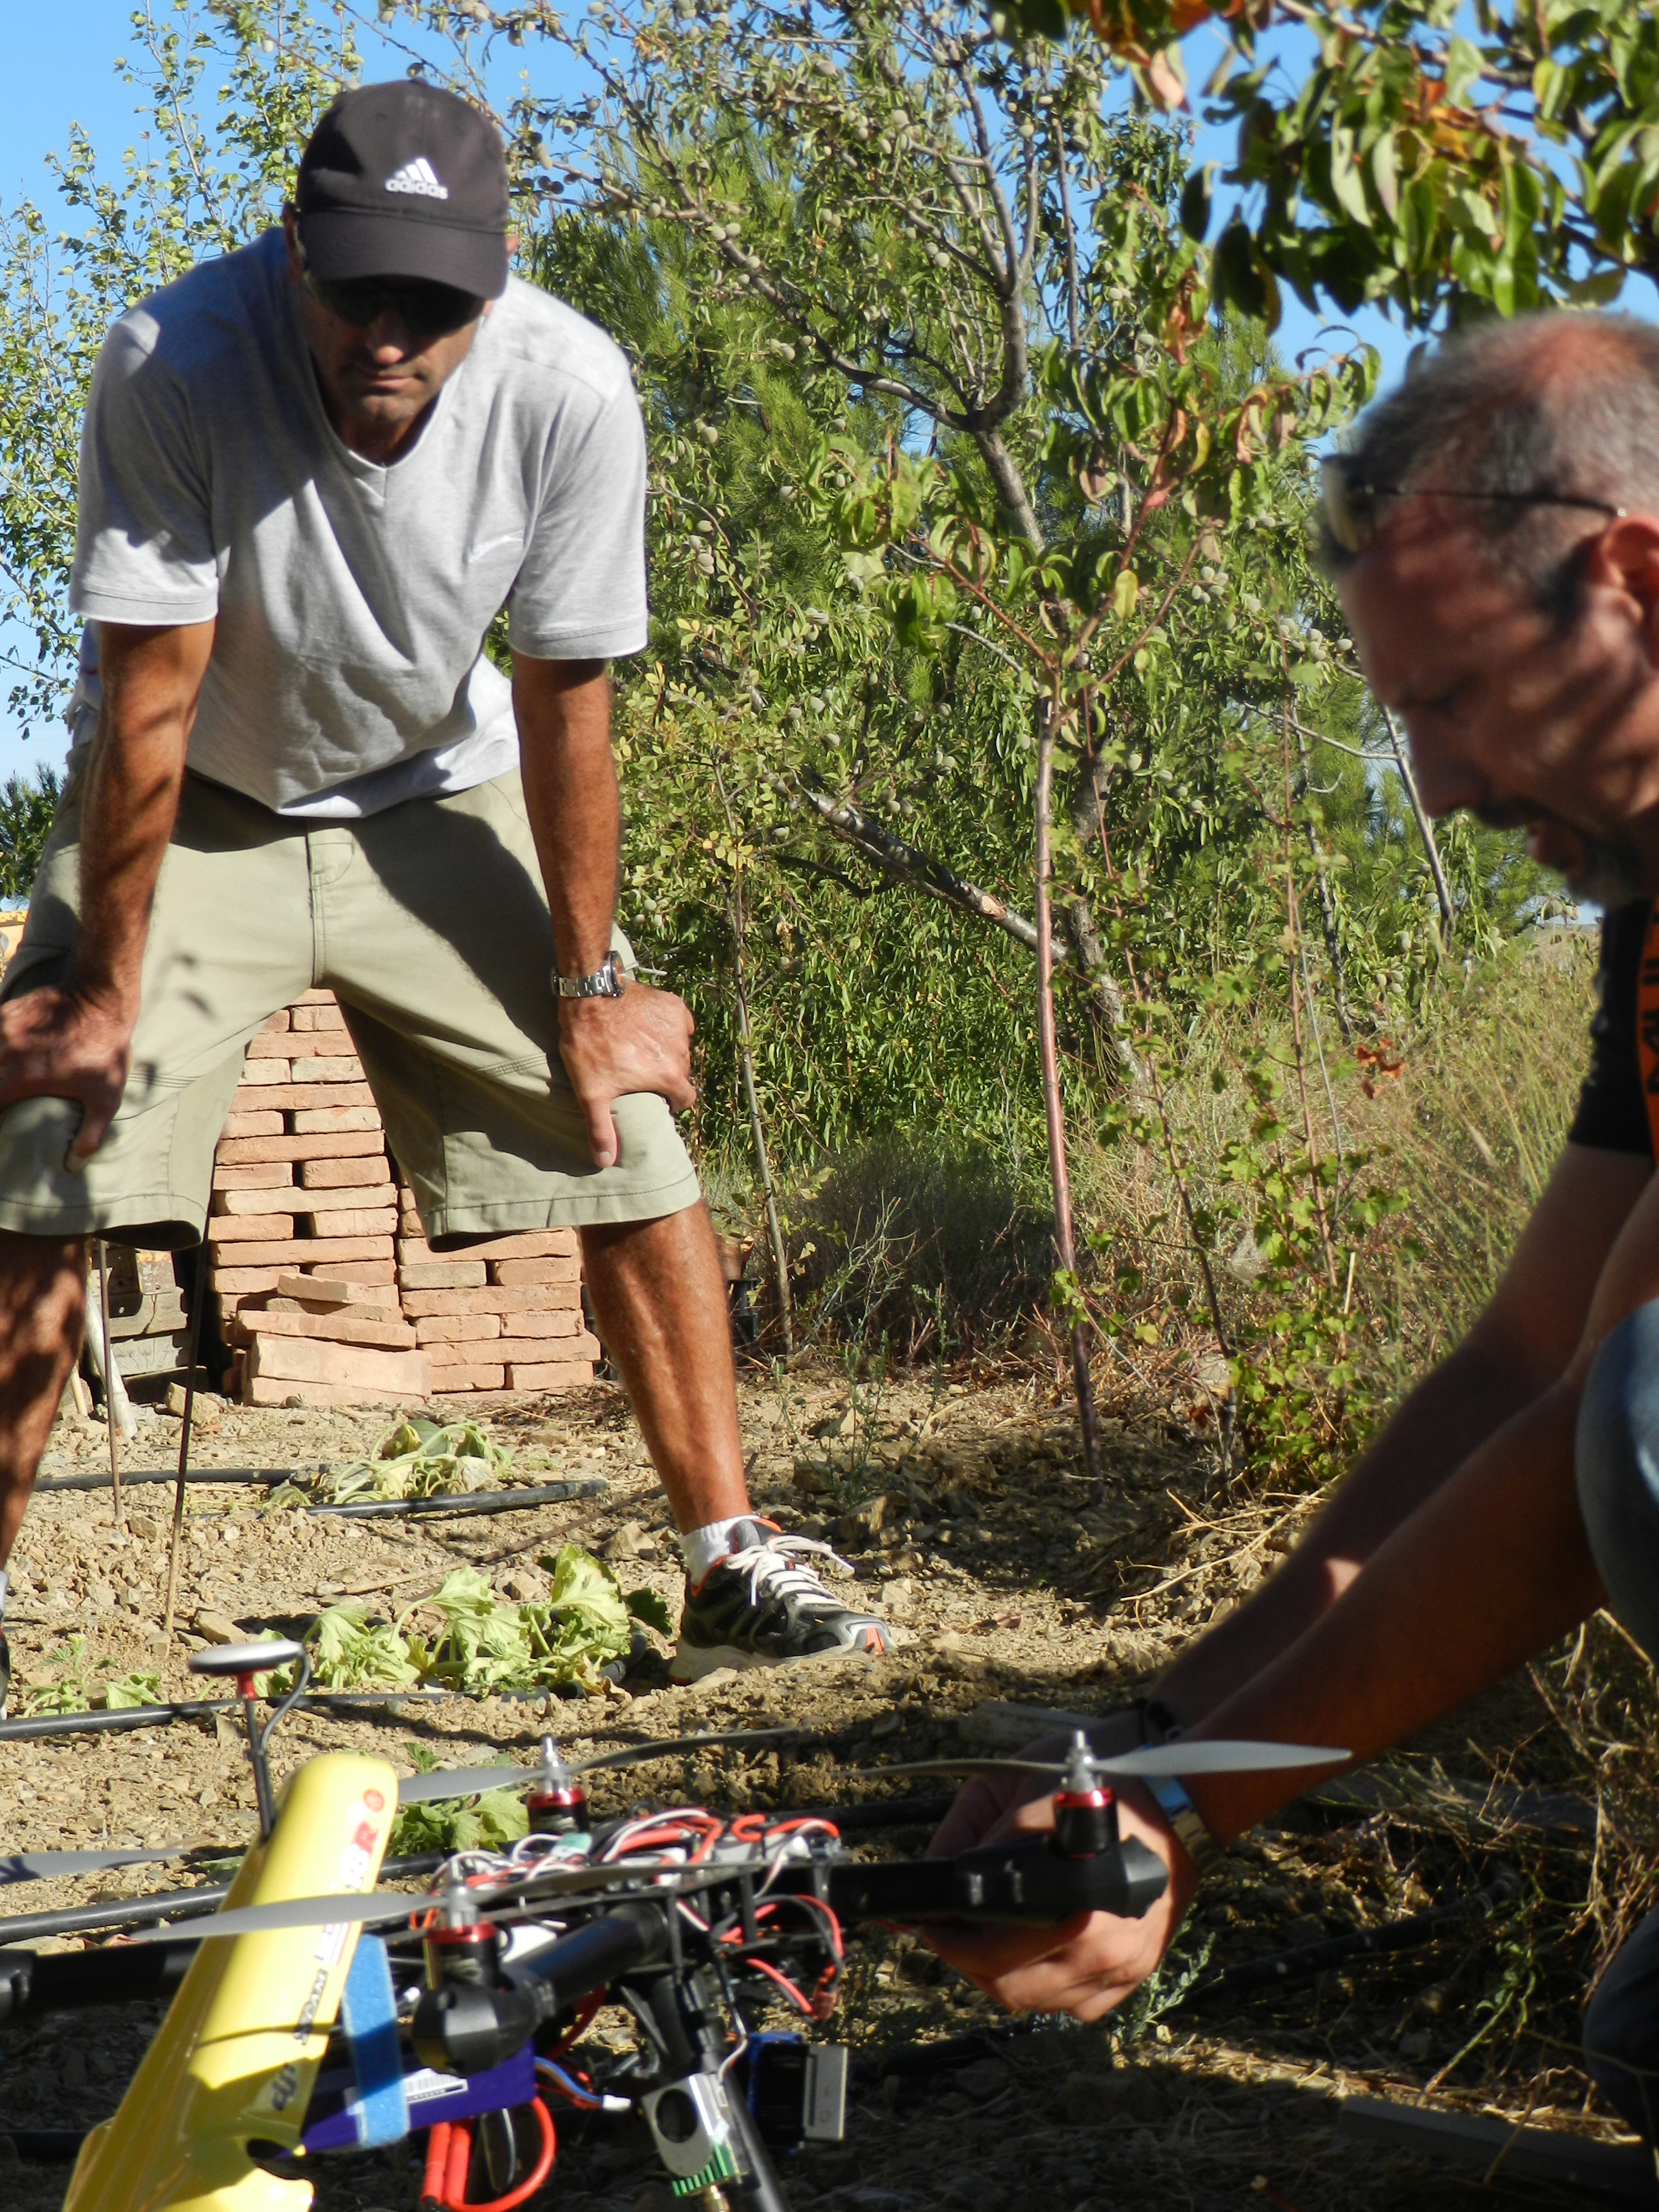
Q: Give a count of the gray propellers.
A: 4